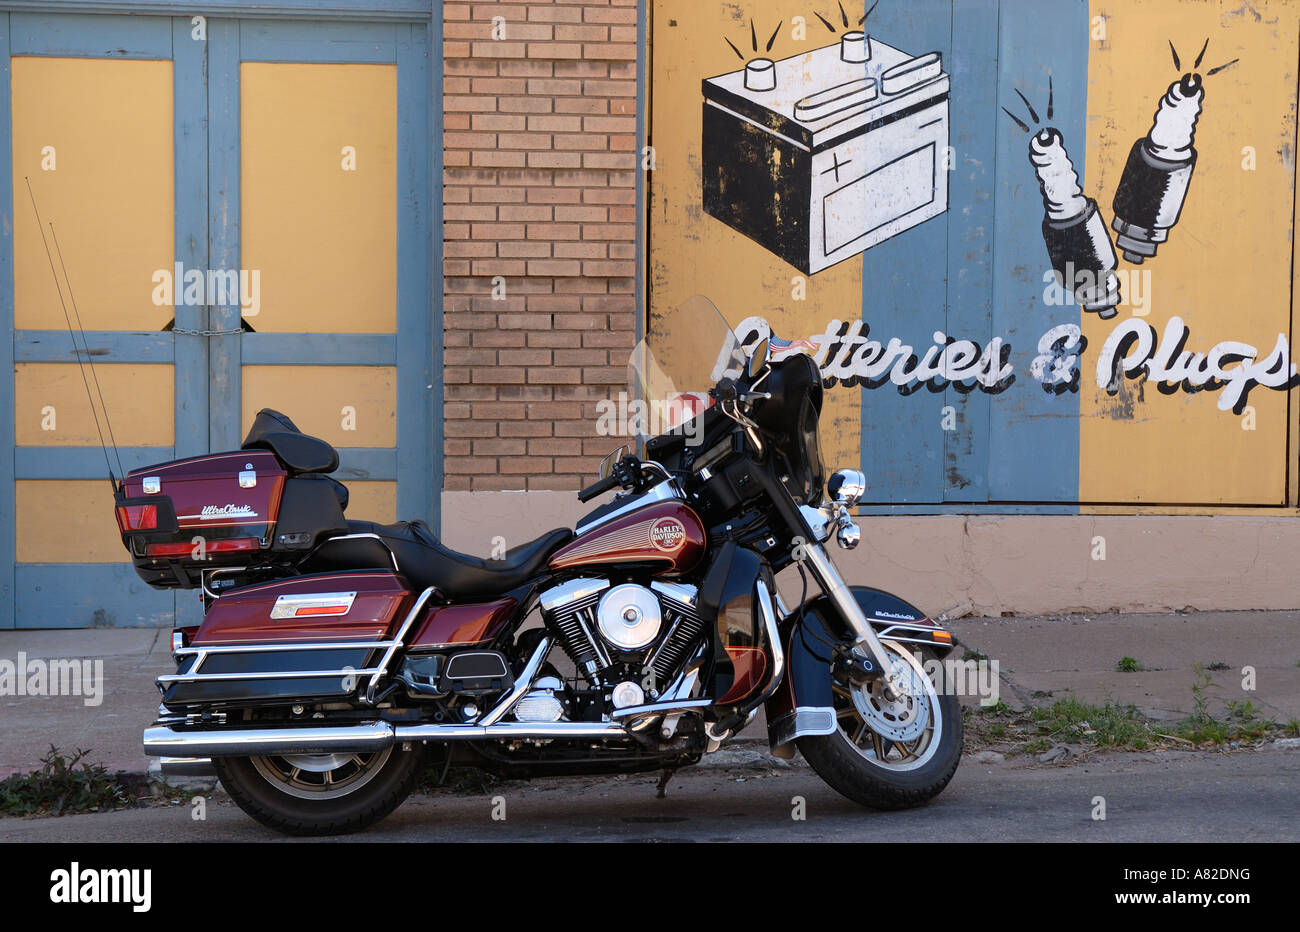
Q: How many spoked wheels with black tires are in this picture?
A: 2